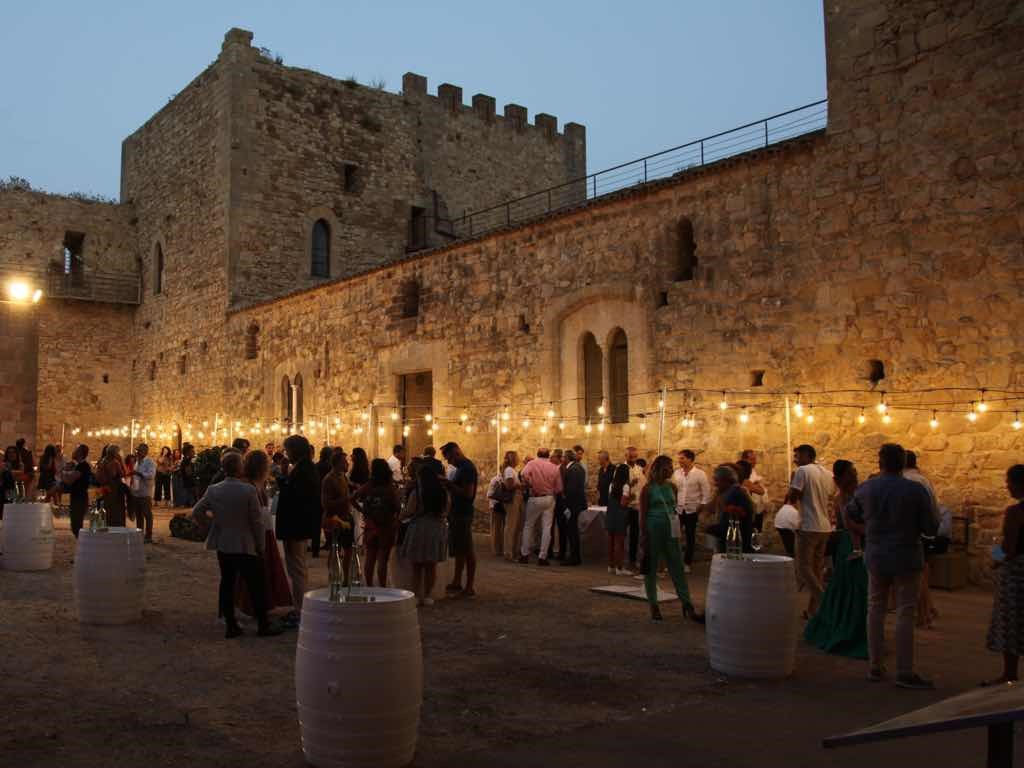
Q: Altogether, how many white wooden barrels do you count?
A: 4